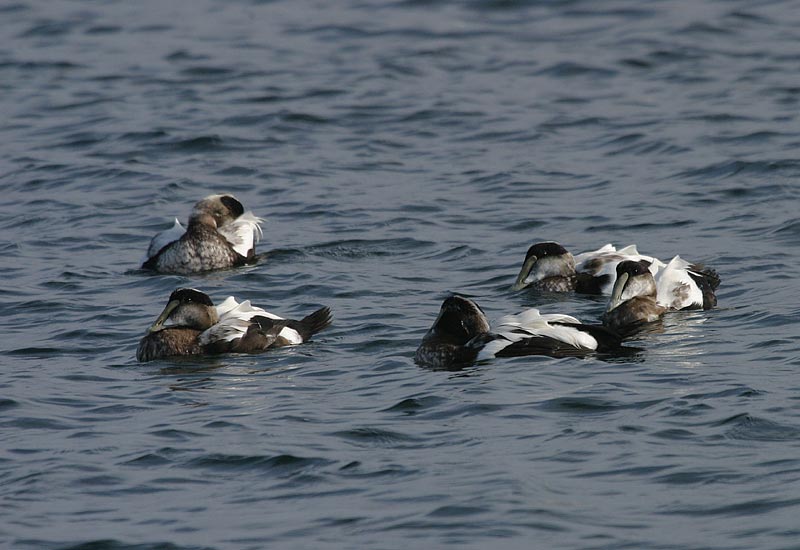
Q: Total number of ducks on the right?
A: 3